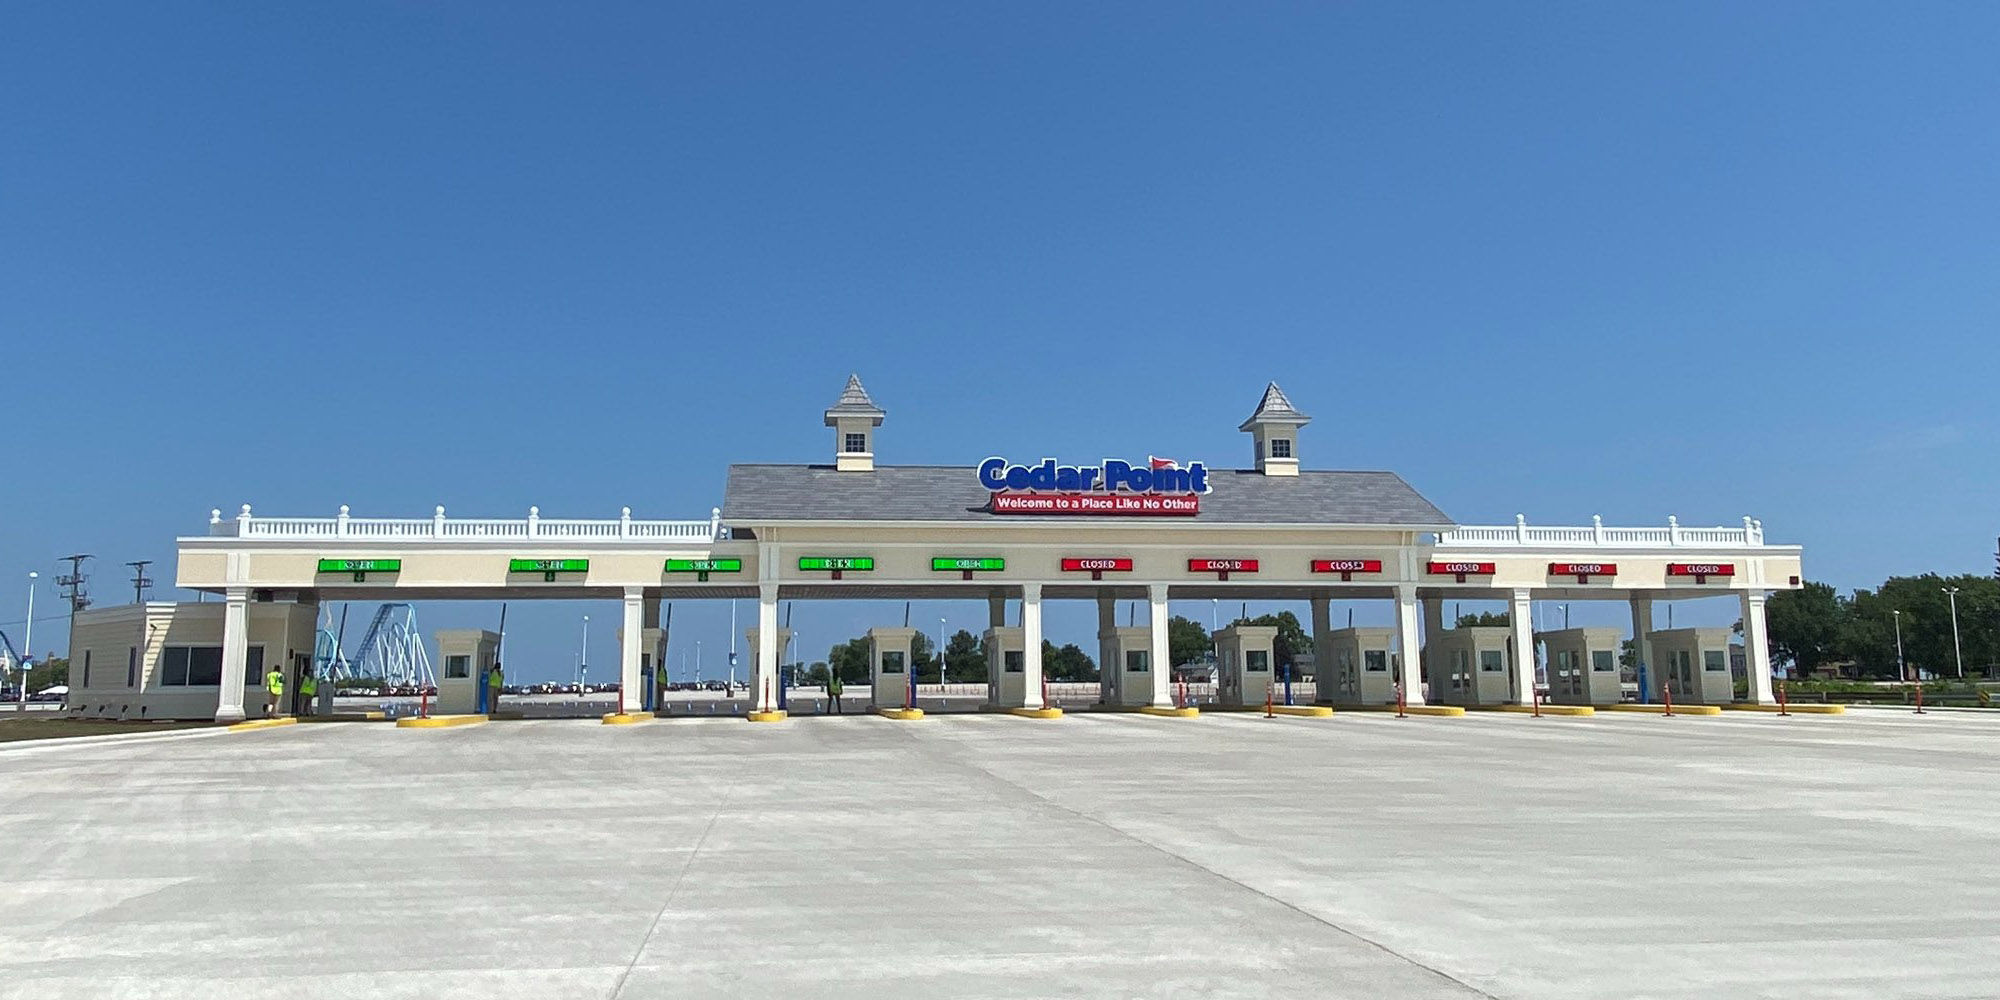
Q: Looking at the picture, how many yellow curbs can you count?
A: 12